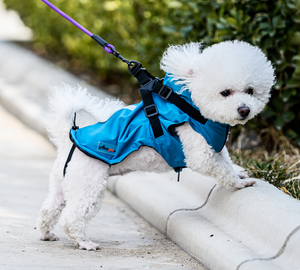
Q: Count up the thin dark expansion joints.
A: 2